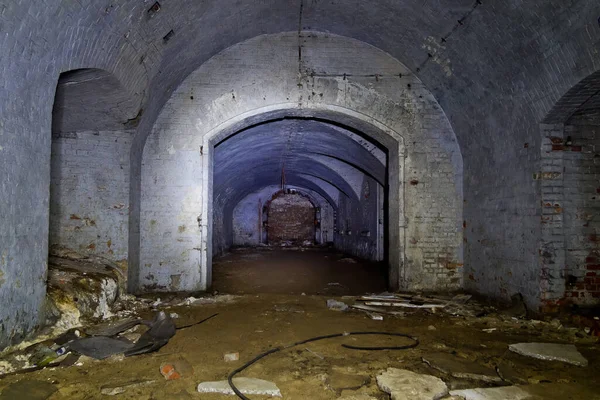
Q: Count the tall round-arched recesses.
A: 2